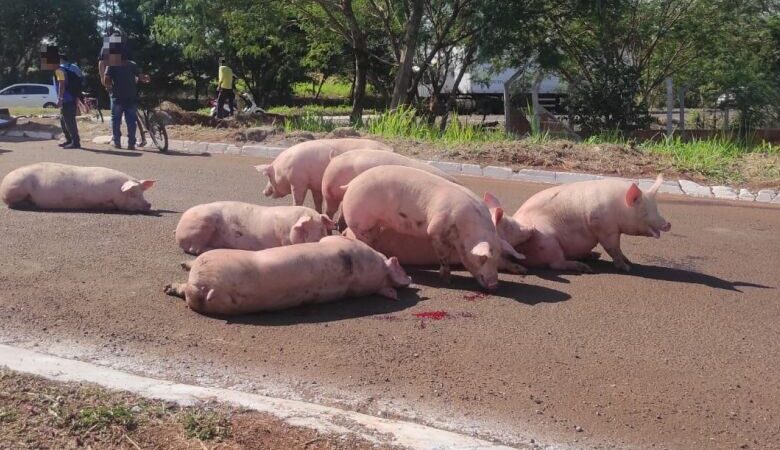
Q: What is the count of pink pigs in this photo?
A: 8